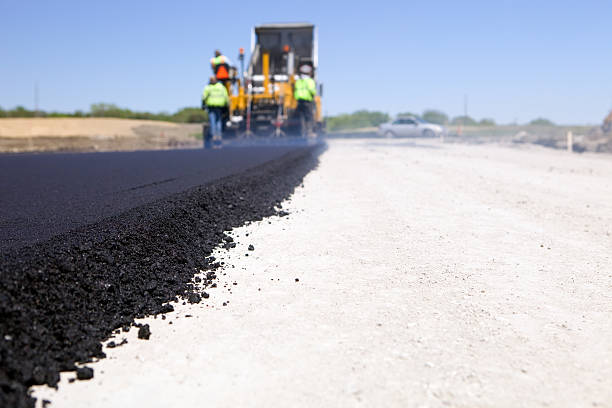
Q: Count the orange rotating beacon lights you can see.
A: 2